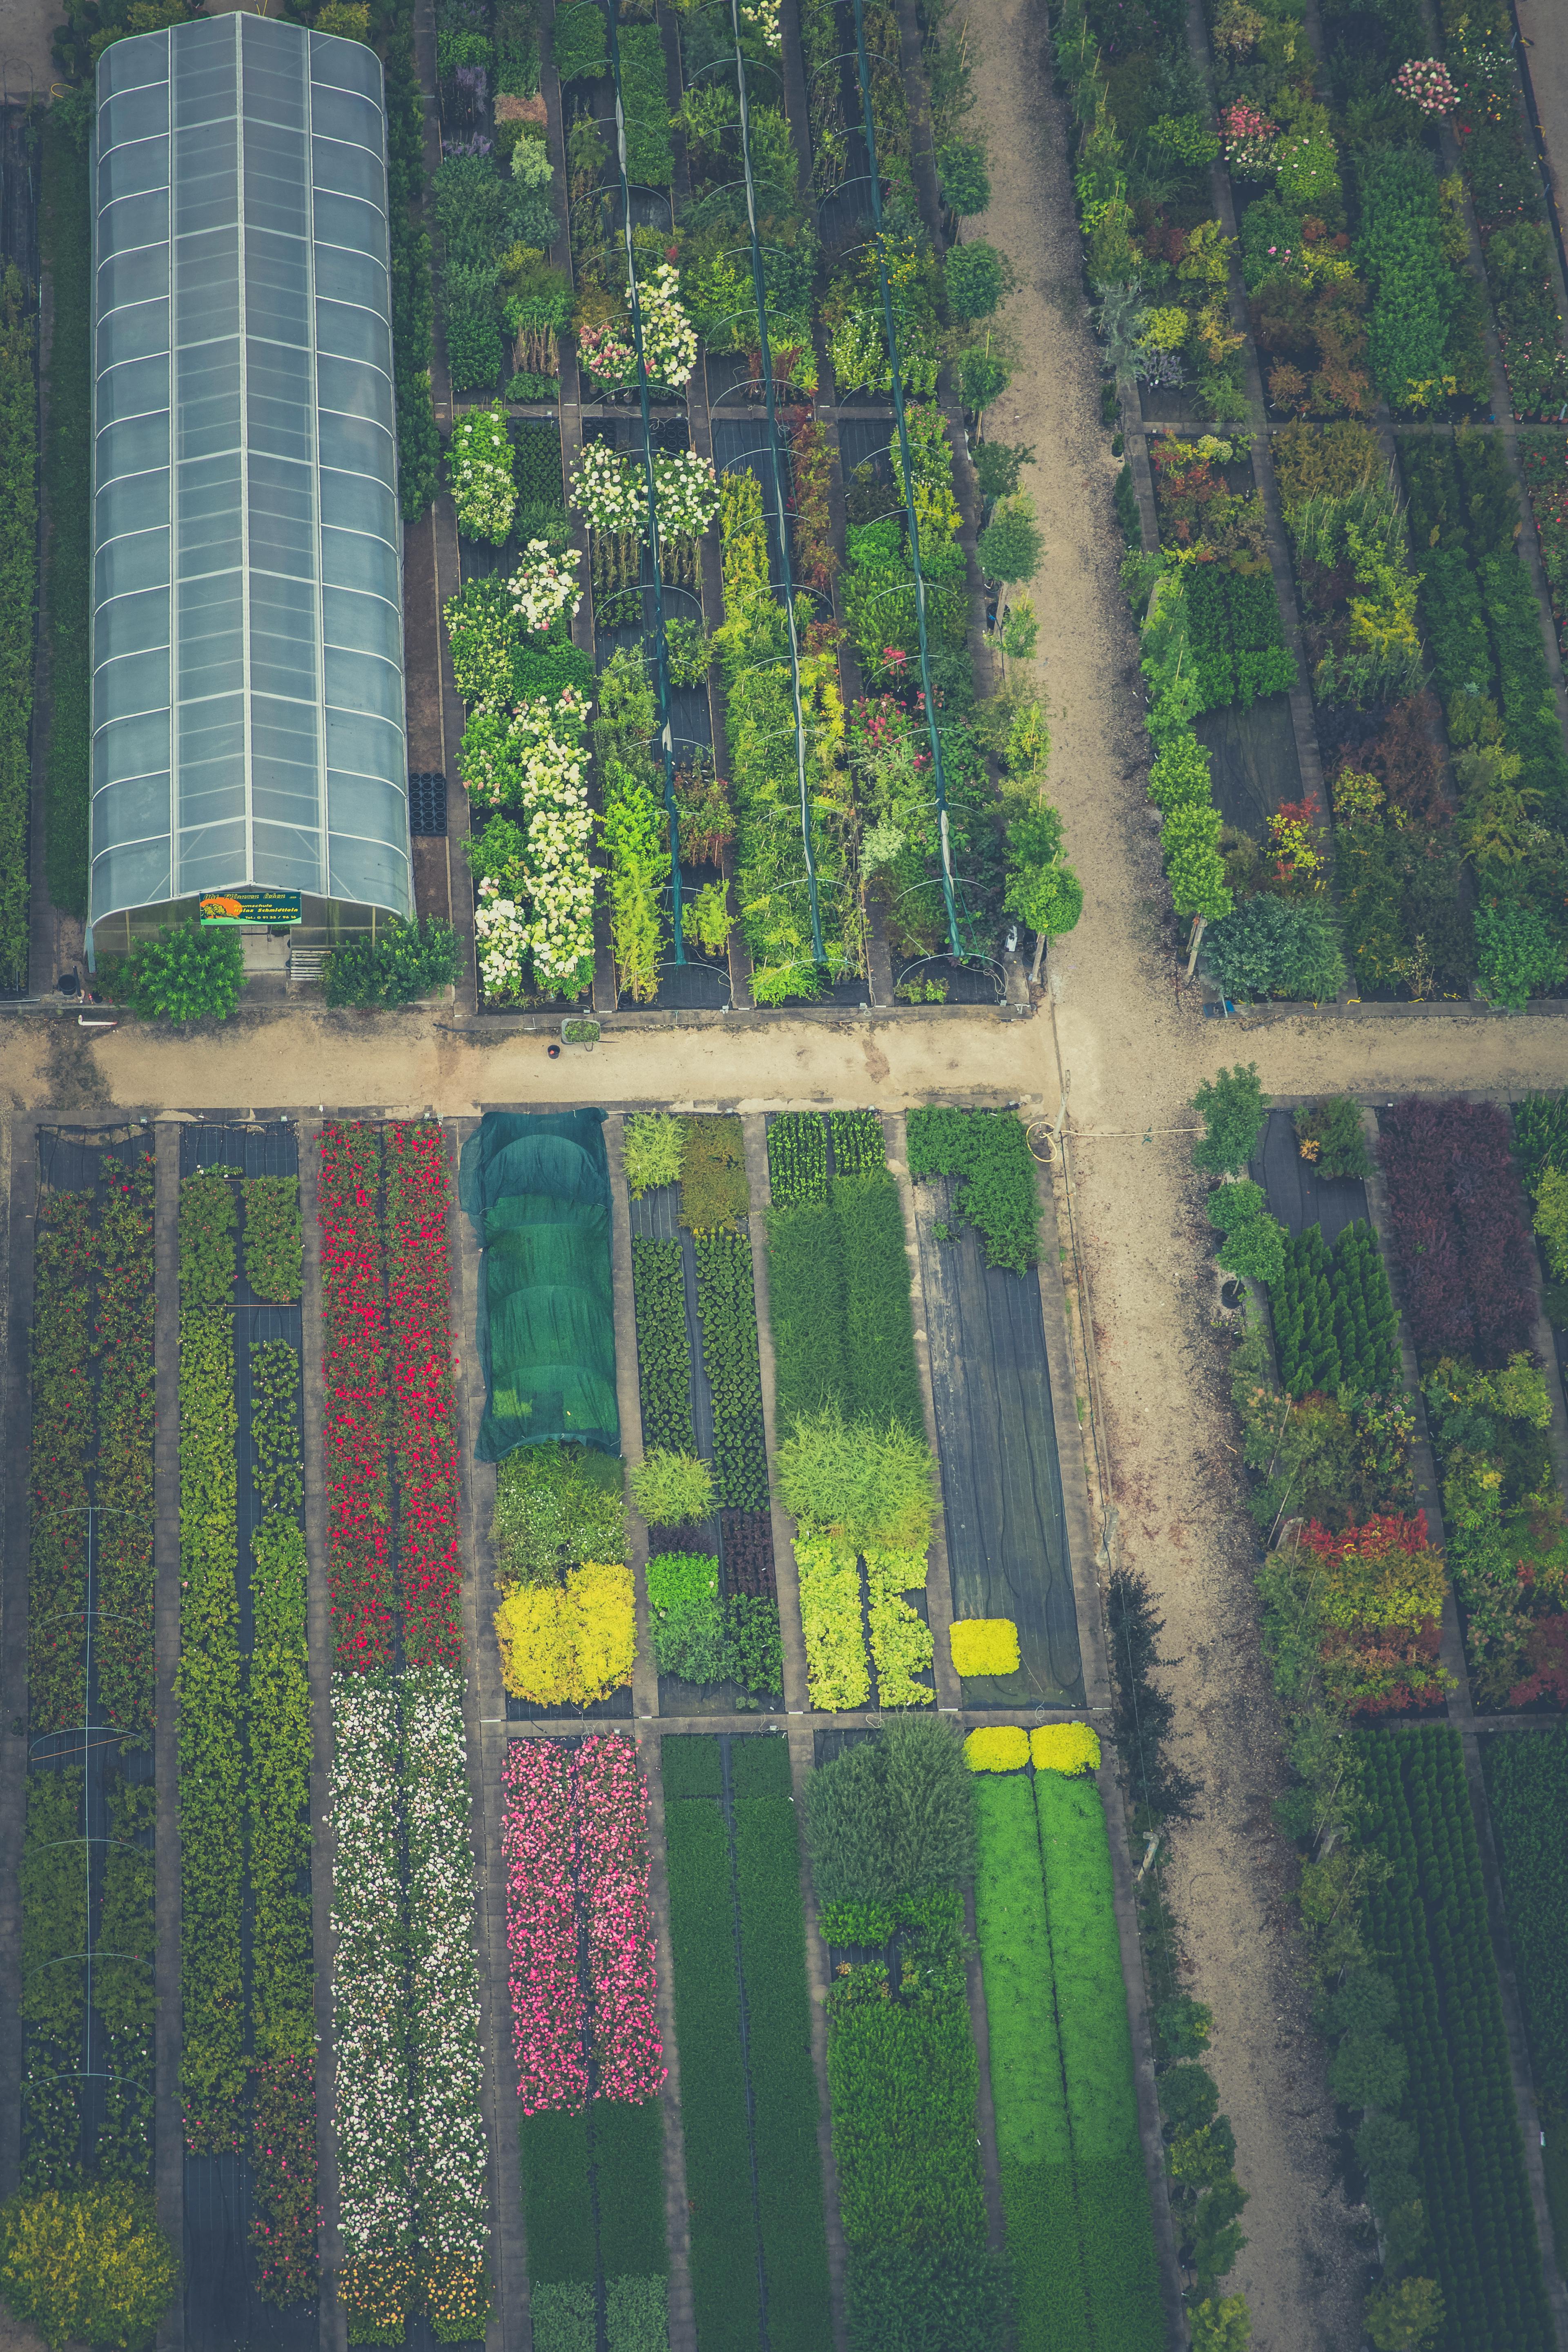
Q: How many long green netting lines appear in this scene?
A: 3